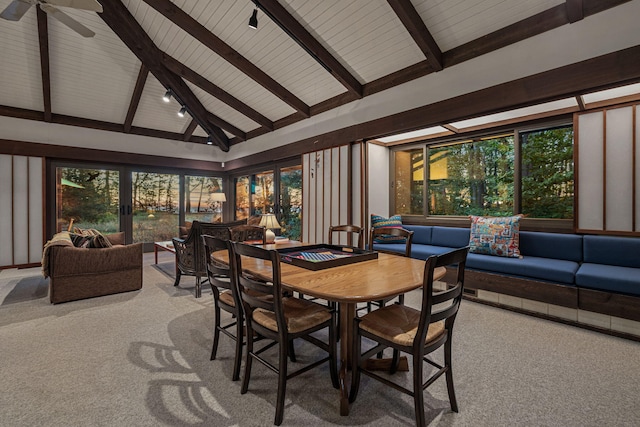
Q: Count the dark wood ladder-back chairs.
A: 6